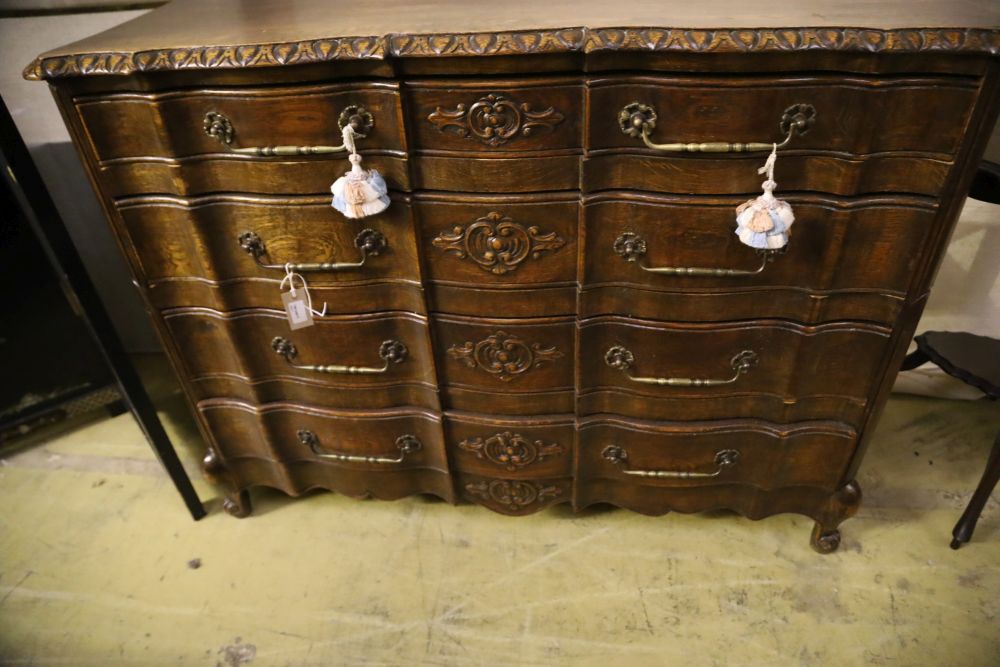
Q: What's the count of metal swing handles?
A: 8